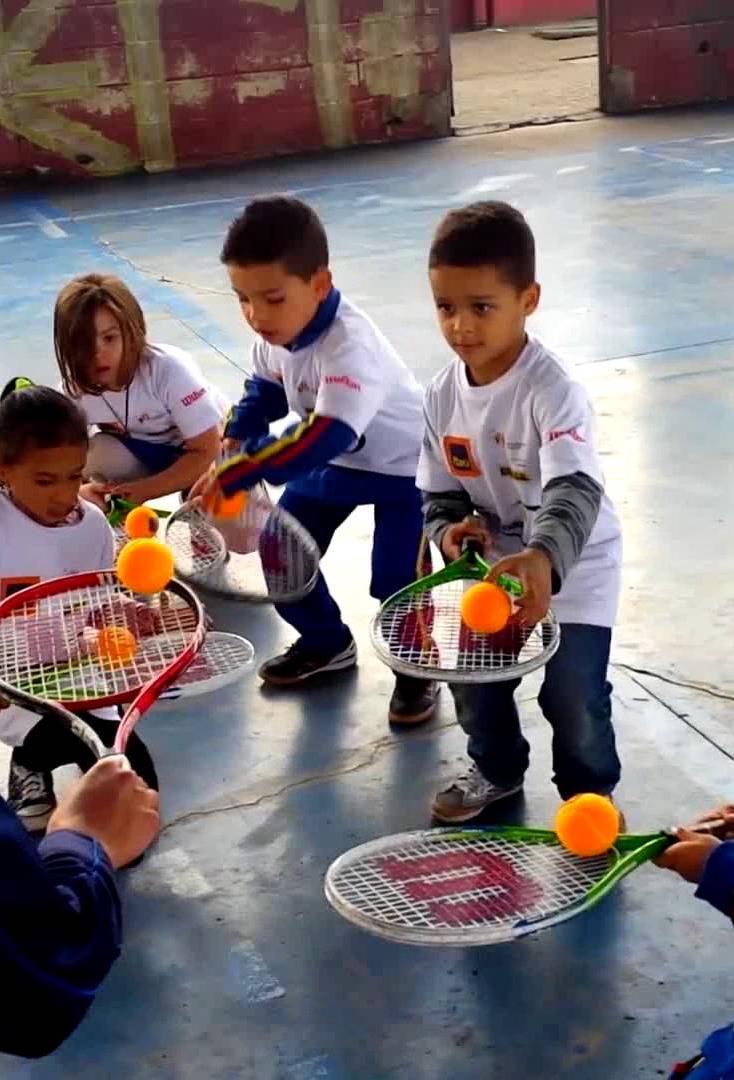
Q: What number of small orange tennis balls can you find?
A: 6